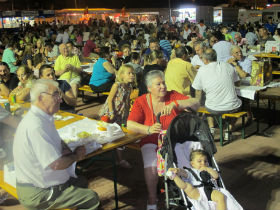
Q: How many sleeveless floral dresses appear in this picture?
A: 1